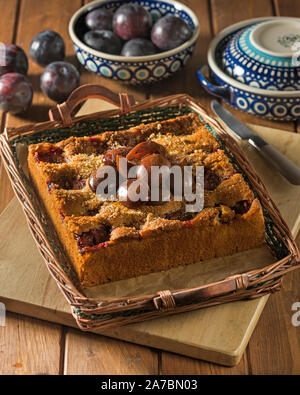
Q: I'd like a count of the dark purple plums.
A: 9